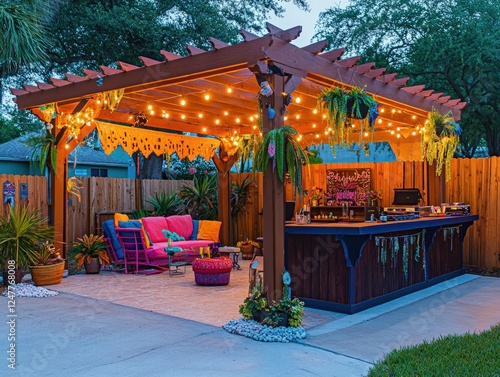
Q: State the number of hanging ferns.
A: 4